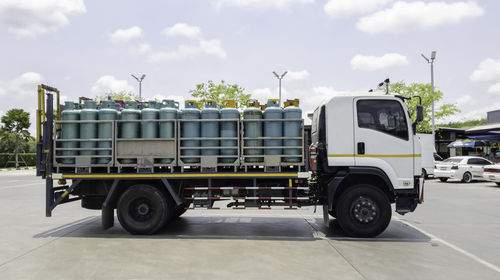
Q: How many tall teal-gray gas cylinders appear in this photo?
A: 12